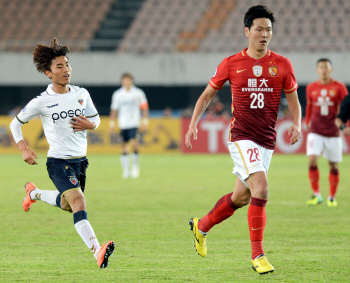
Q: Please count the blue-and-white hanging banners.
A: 0